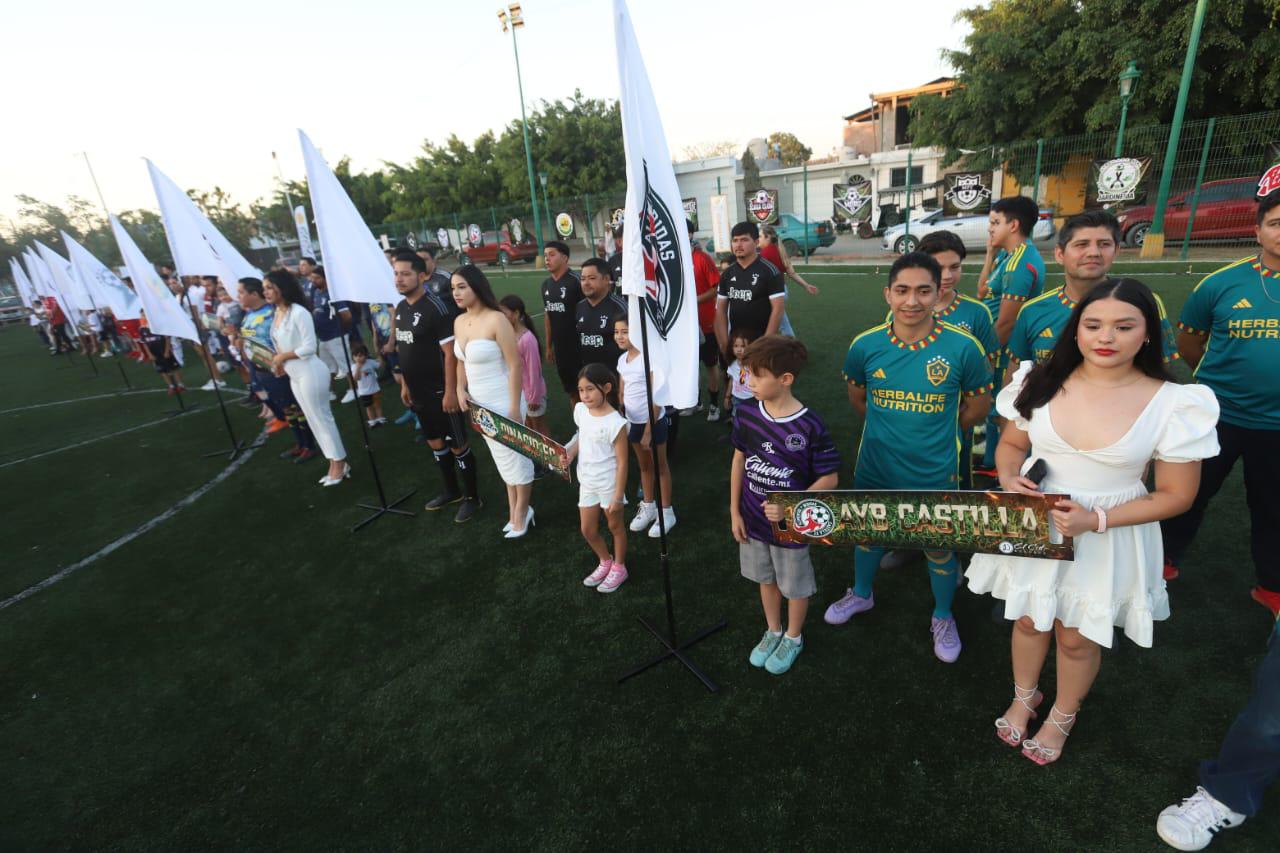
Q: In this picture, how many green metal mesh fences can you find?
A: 1